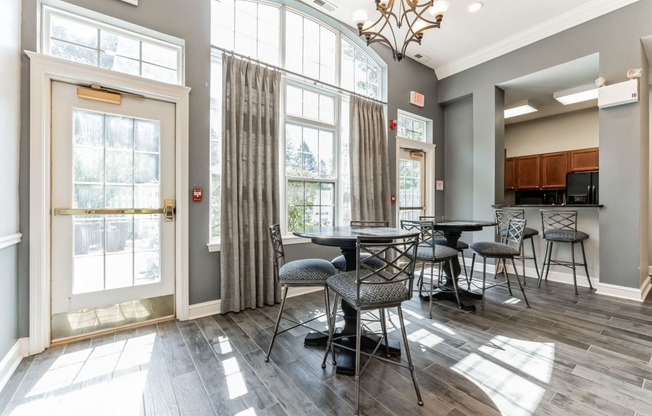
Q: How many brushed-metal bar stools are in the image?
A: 8